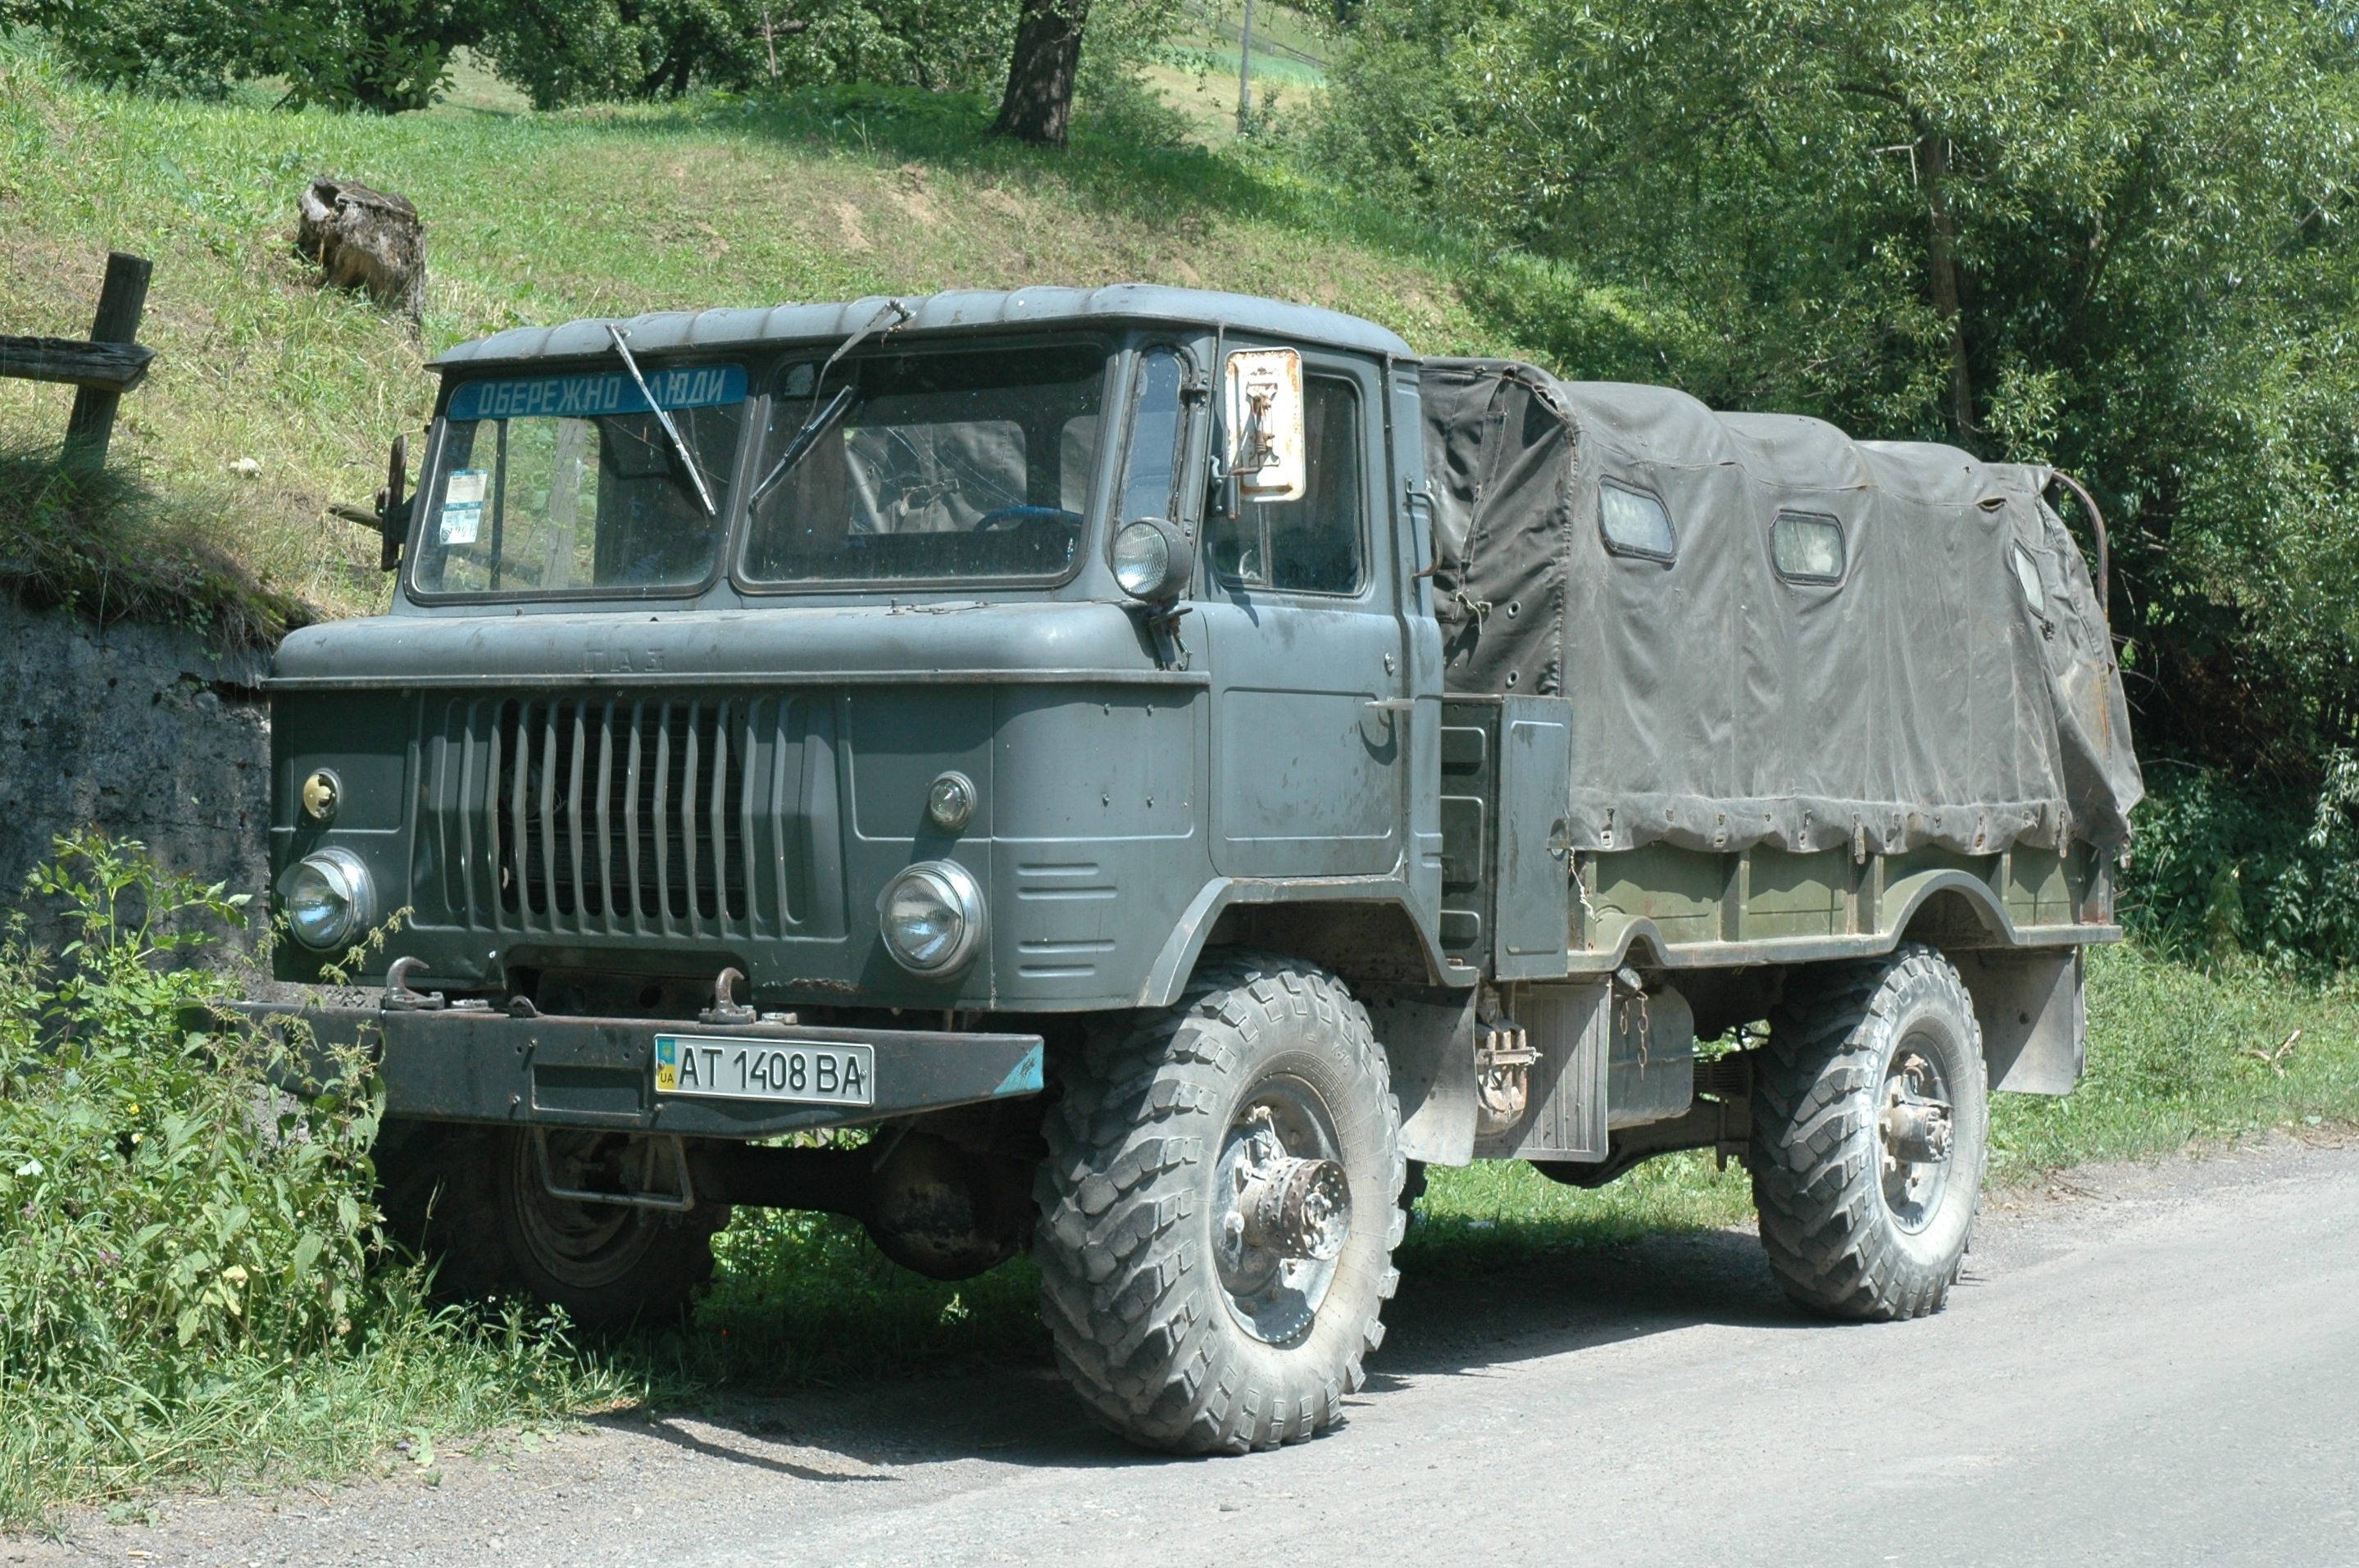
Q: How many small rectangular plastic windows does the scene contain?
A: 3